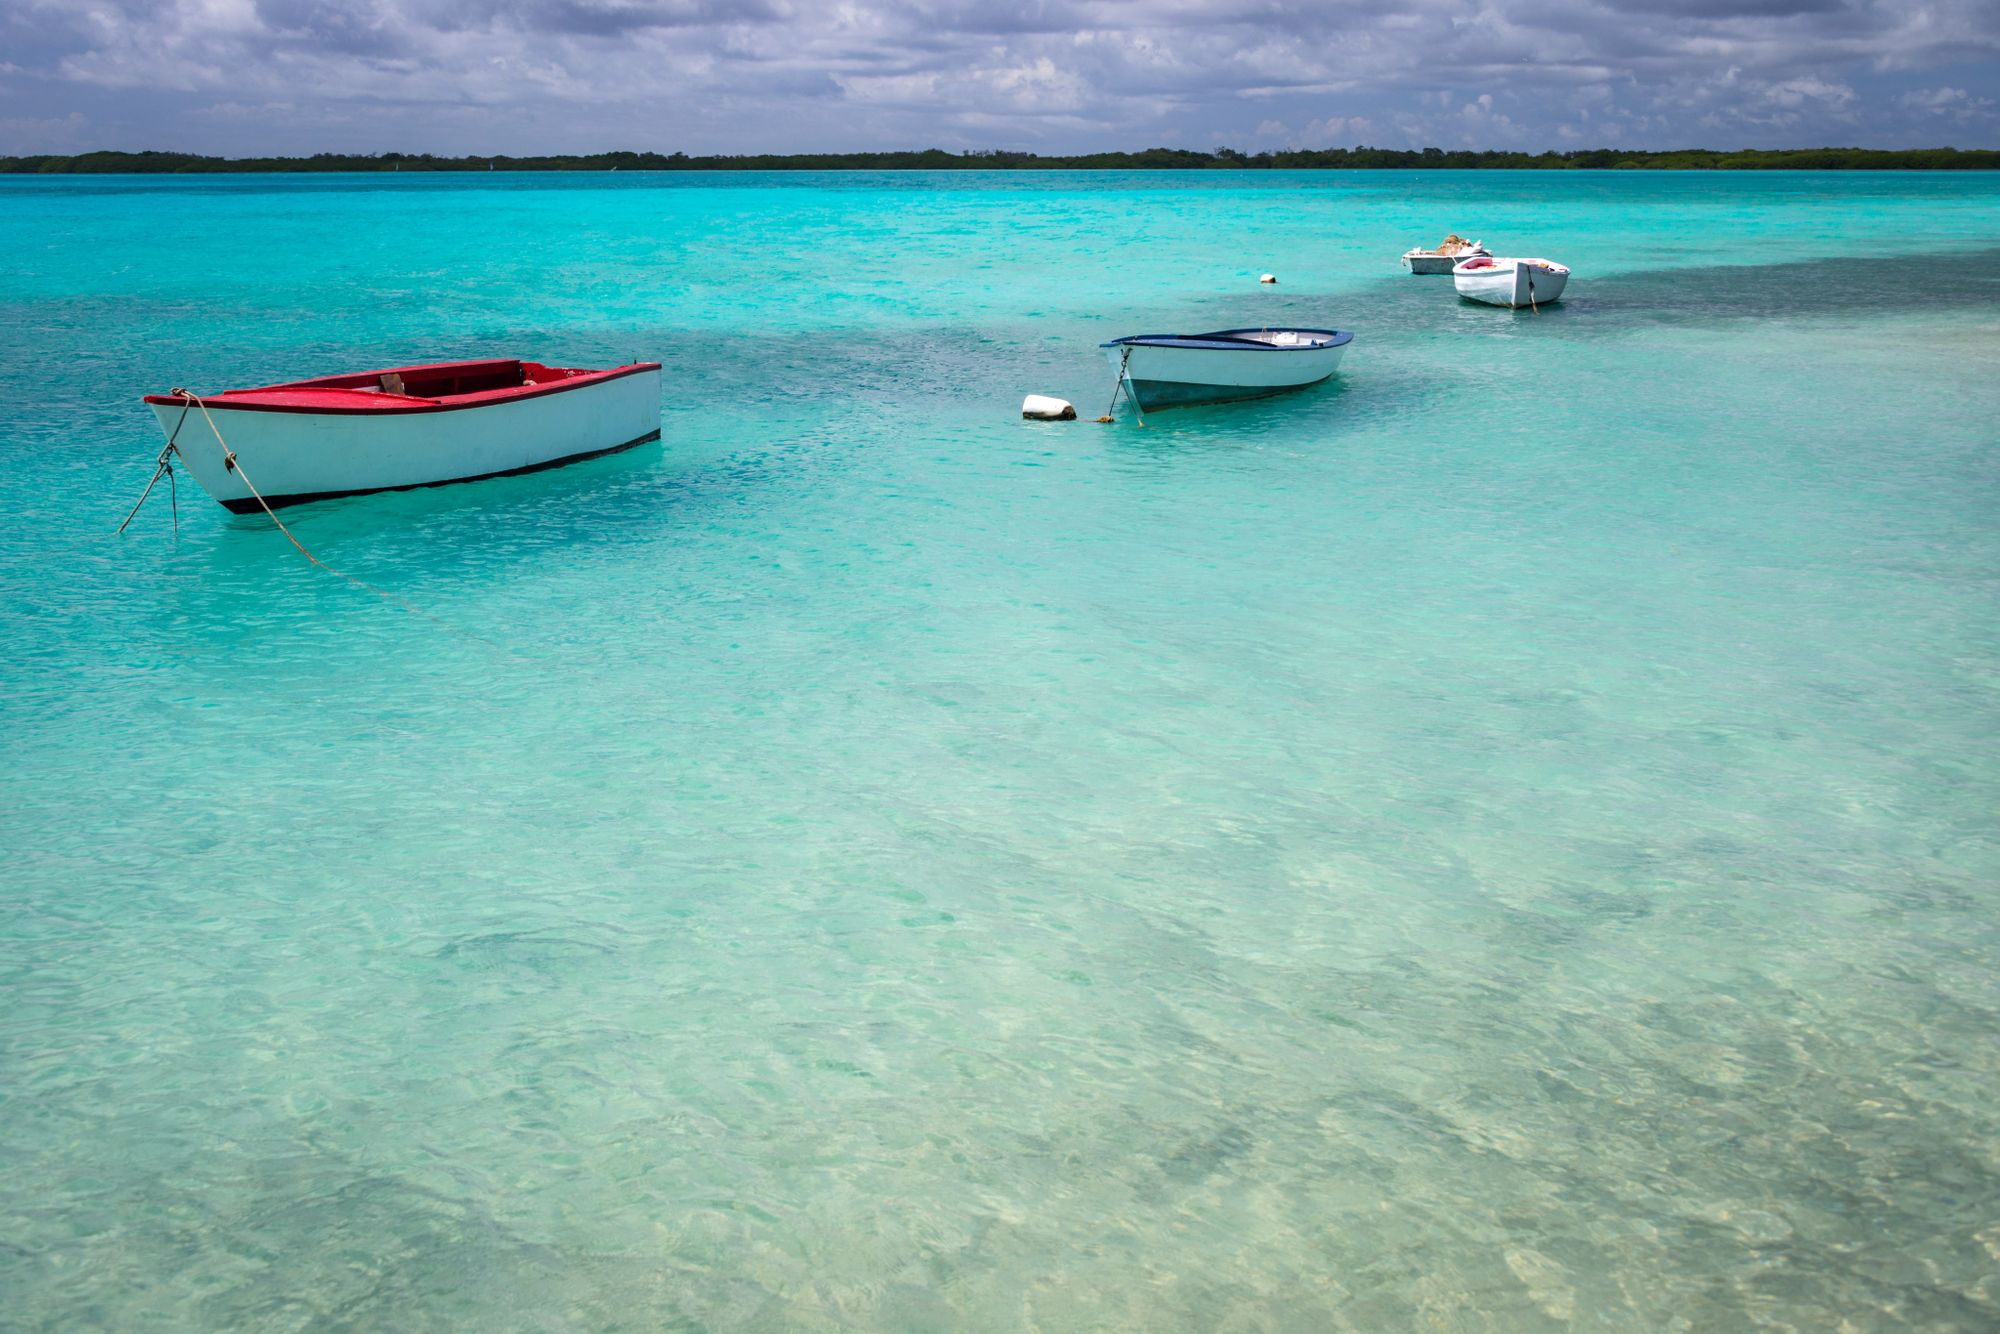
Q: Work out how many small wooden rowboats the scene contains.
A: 4